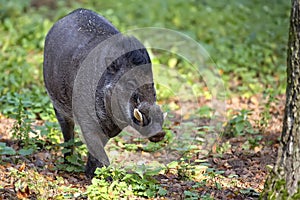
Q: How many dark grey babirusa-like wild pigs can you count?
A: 1